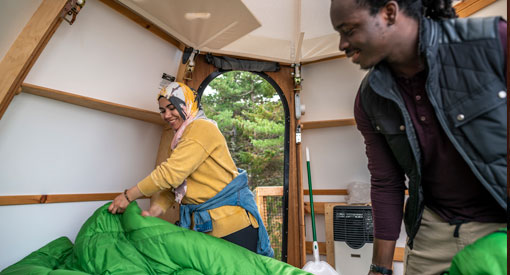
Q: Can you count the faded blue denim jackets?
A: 1